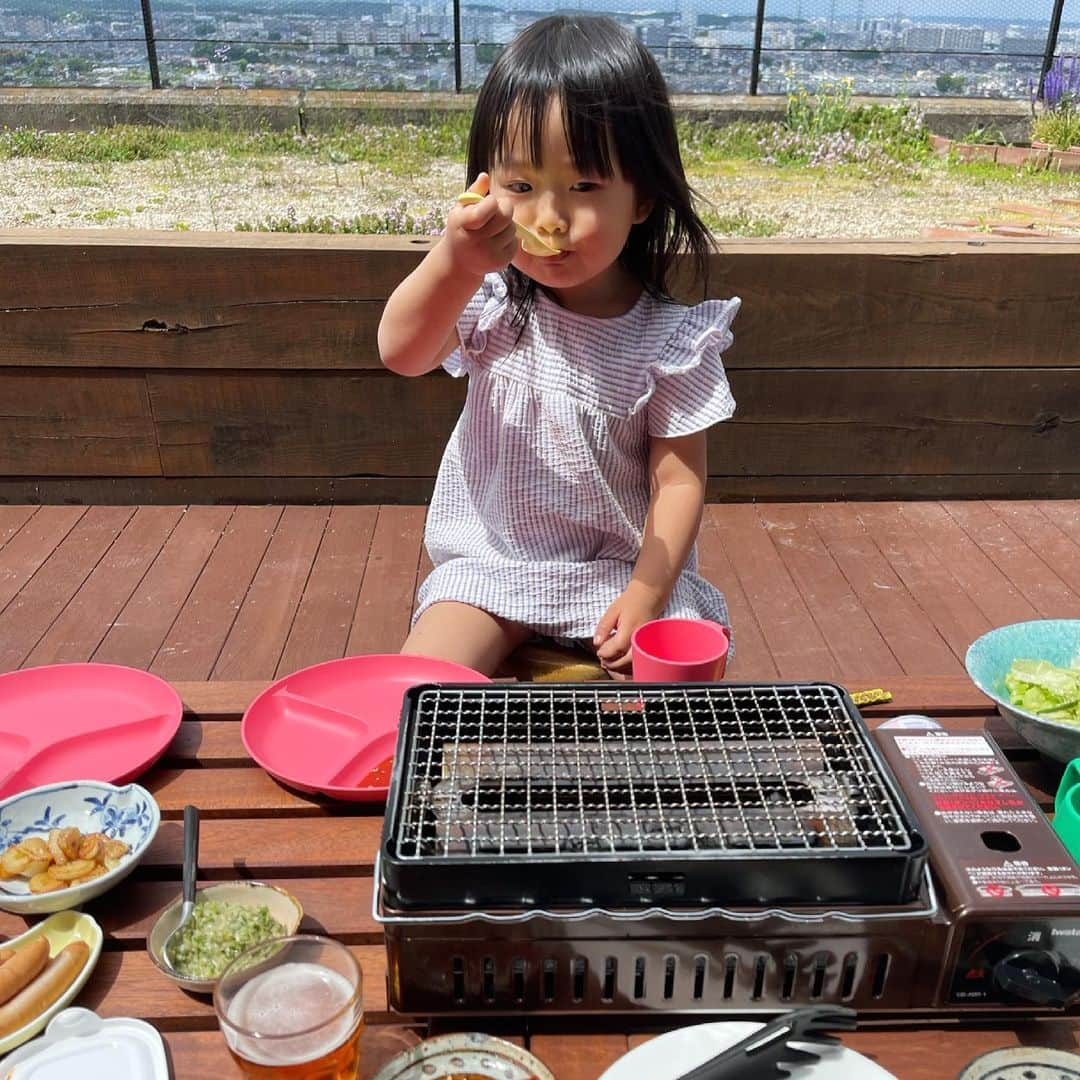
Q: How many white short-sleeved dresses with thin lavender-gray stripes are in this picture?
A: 1